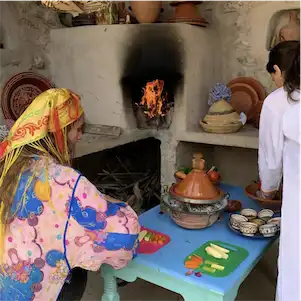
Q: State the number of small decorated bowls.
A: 6